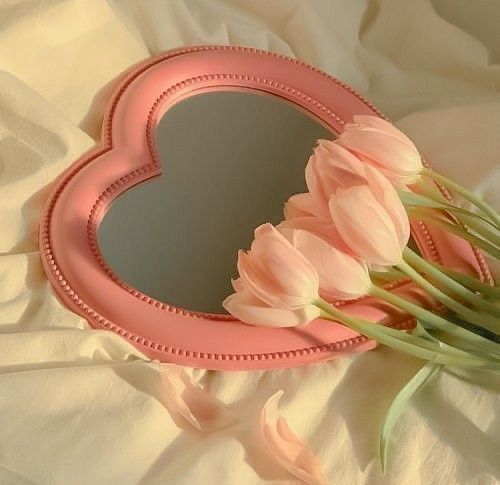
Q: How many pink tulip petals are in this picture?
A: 2